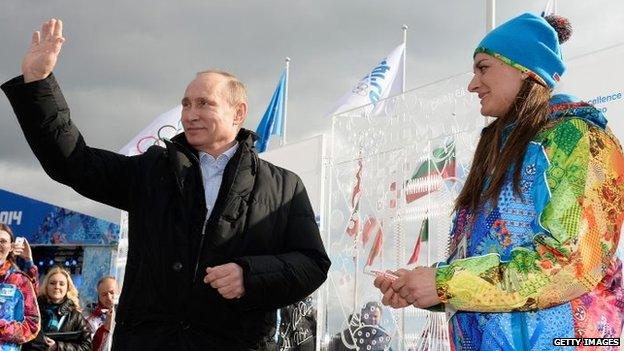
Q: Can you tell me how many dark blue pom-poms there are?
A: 1